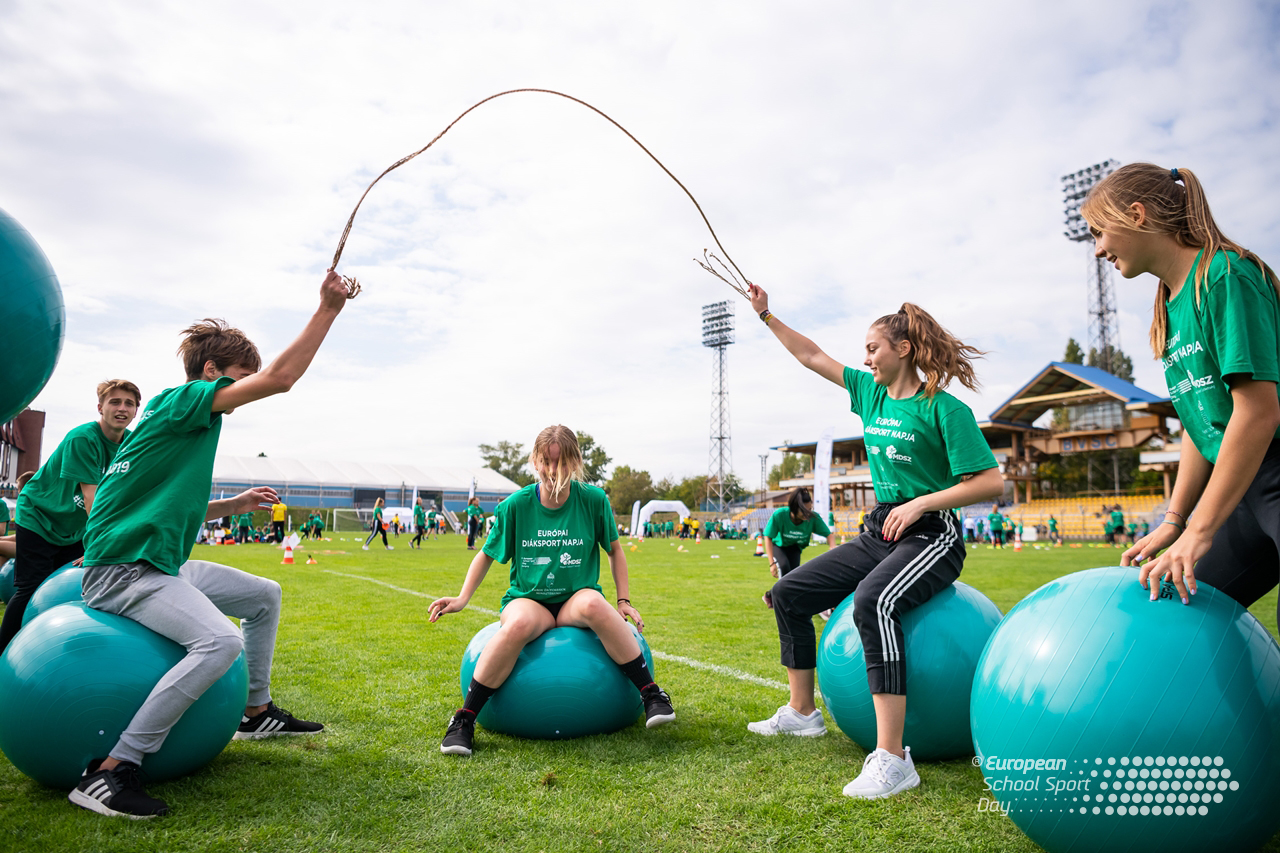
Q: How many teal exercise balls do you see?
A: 7